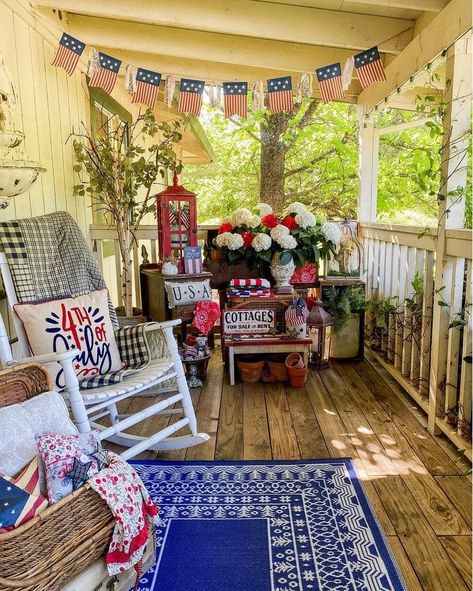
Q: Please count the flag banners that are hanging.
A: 8